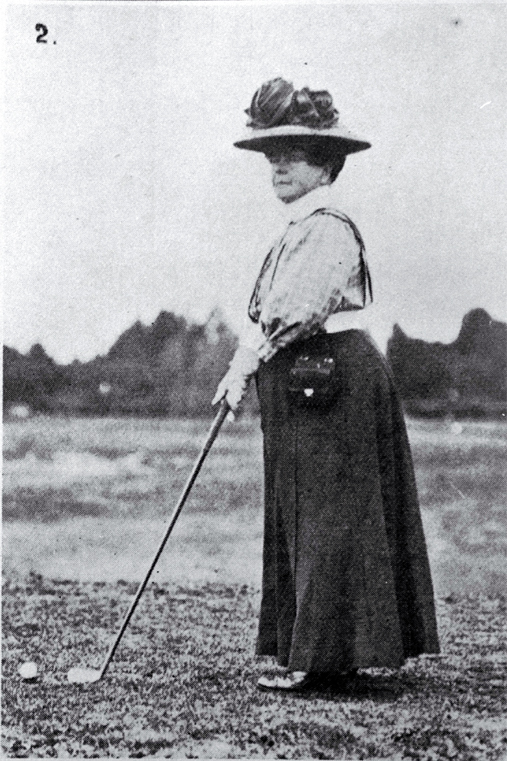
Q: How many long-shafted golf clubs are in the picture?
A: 1